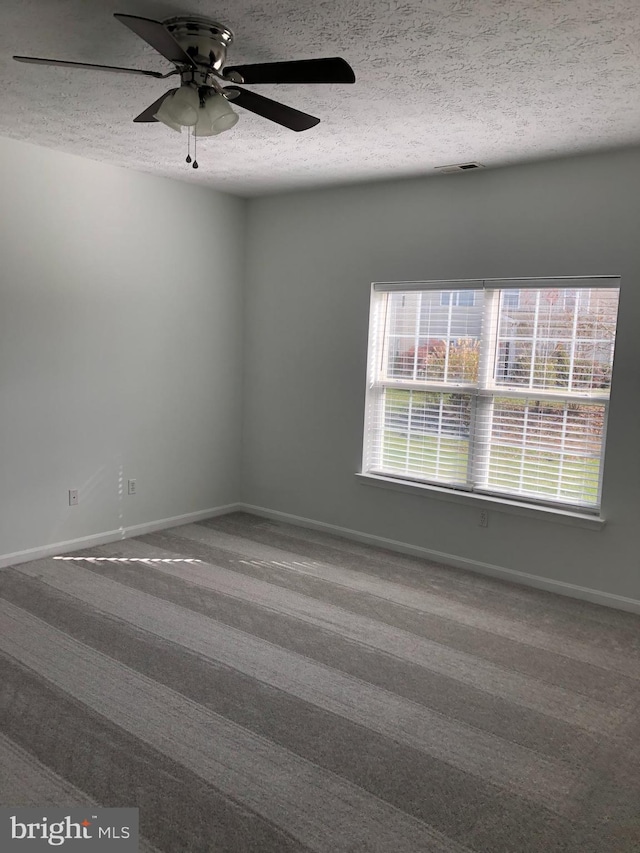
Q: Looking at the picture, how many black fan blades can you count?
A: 5